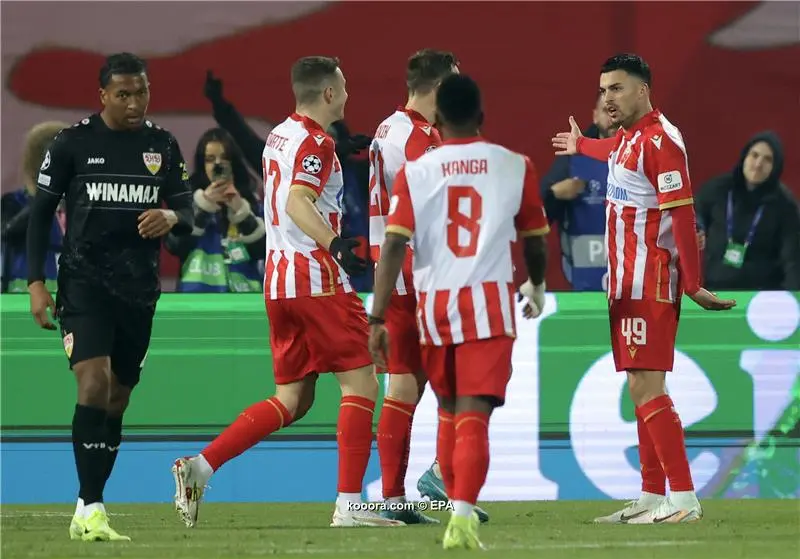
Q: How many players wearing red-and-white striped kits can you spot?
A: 4